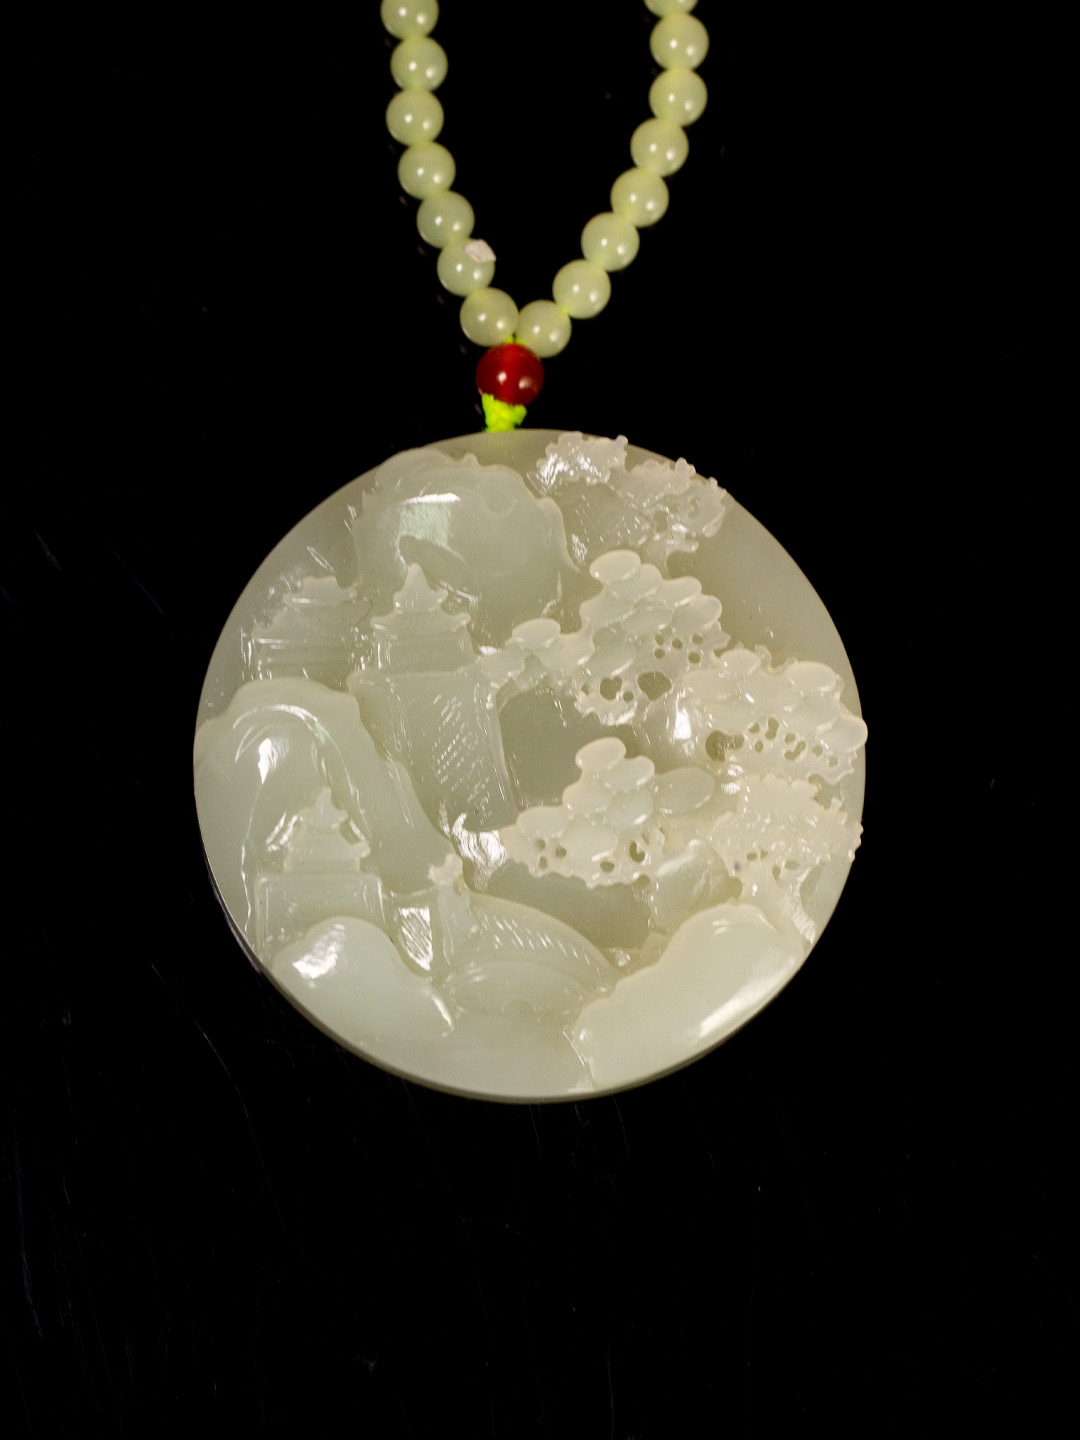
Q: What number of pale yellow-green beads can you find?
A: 15